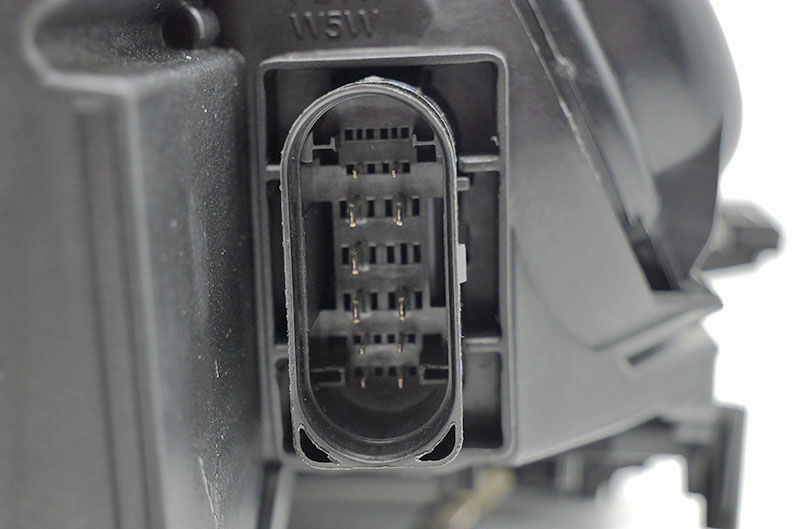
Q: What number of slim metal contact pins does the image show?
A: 11